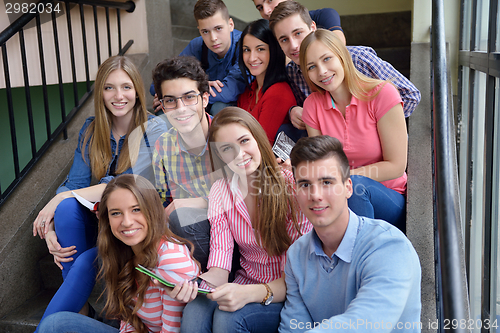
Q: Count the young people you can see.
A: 10